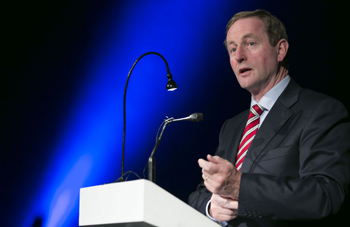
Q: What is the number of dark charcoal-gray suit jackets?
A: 1